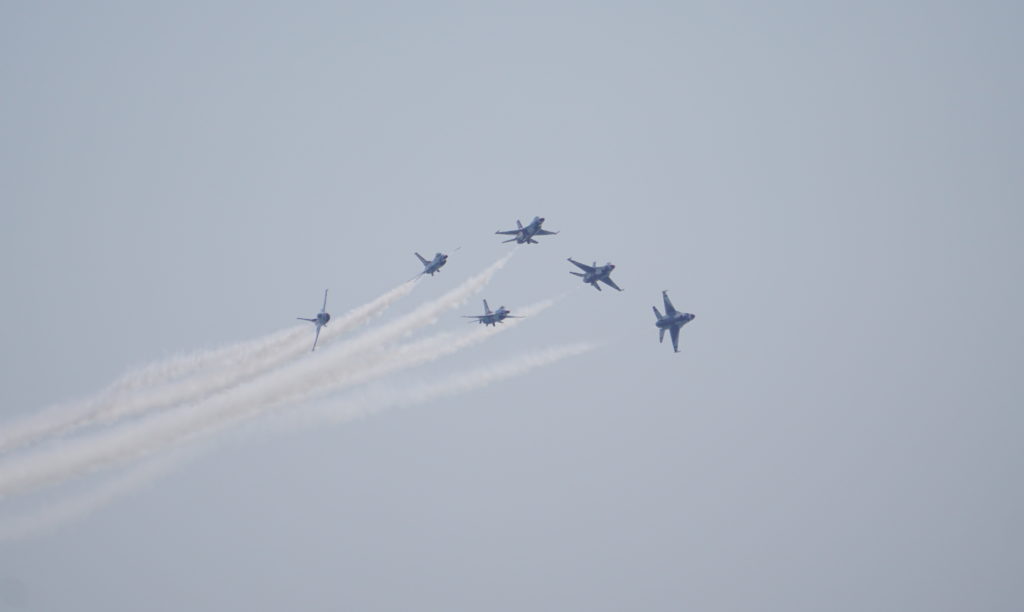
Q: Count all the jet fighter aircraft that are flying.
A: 6